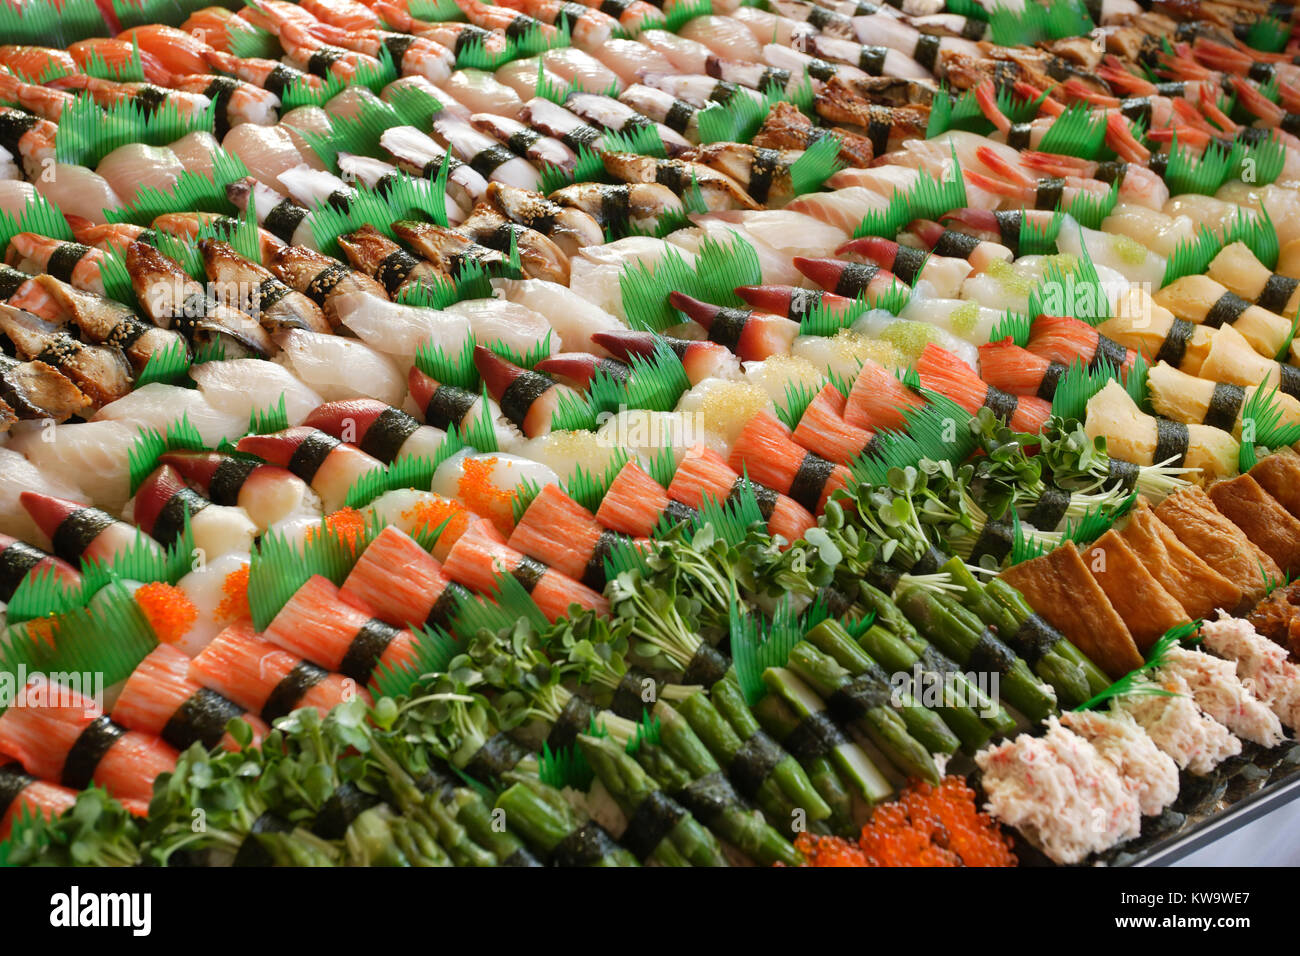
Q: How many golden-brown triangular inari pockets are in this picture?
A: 6